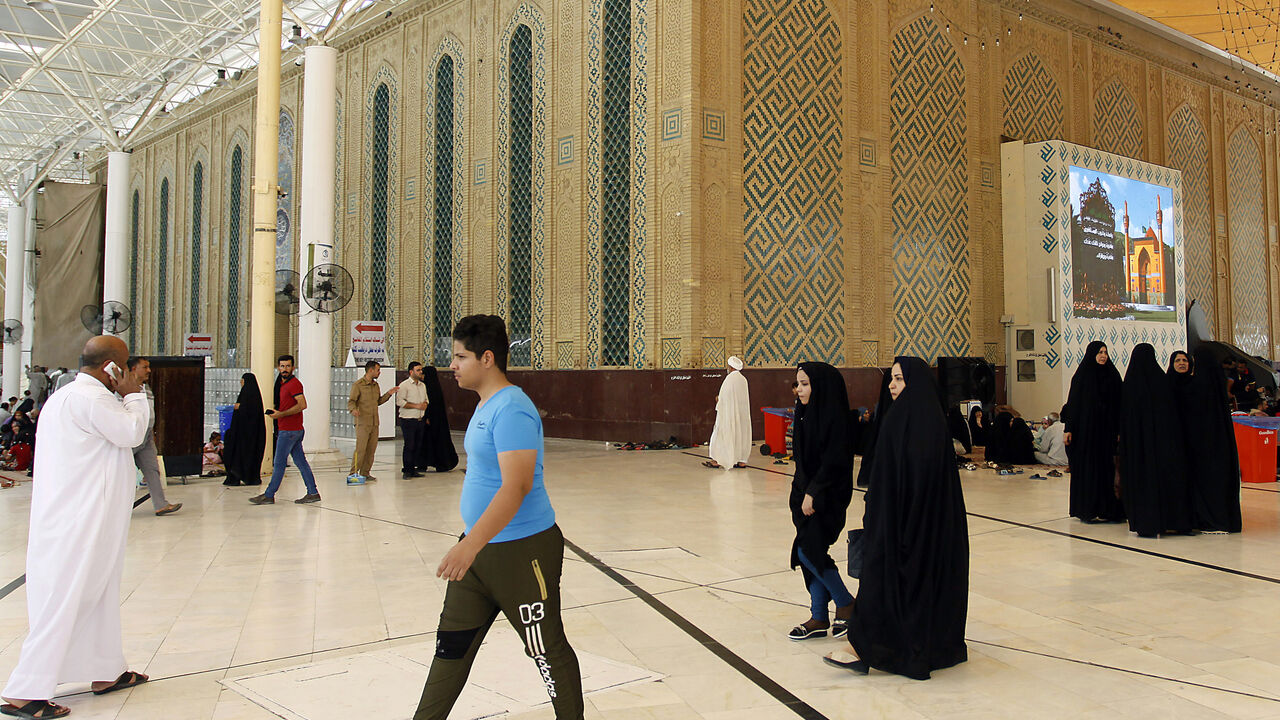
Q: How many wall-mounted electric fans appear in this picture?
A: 5